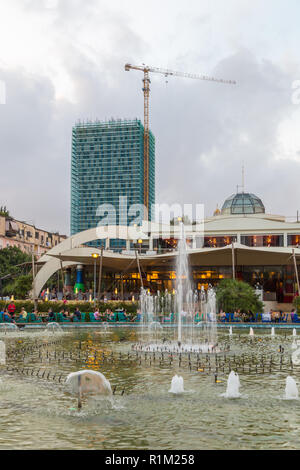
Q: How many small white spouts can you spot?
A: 7